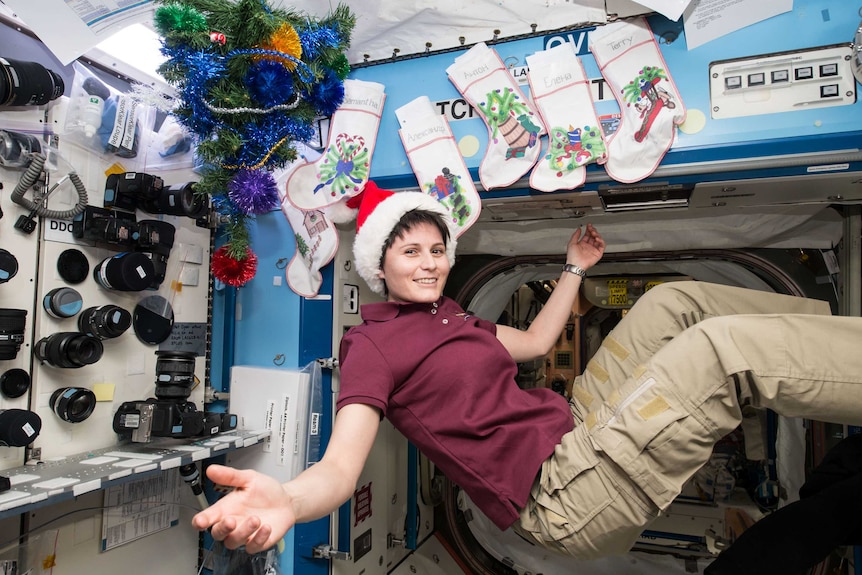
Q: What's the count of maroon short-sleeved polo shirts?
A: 1